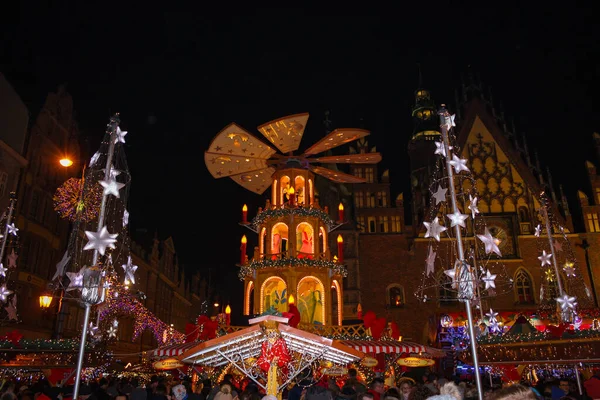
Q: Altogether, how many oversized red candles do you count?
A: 8